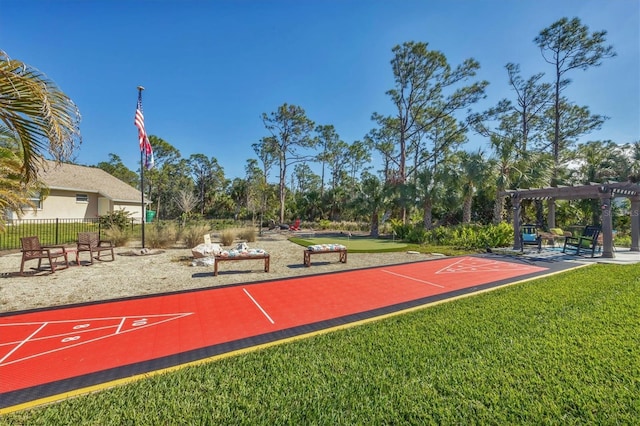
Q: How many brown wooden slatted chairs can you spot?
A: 2